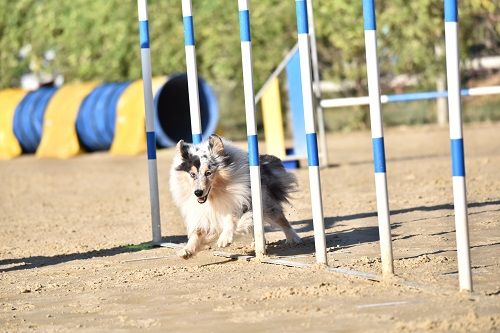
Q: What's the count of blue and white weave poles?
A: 6